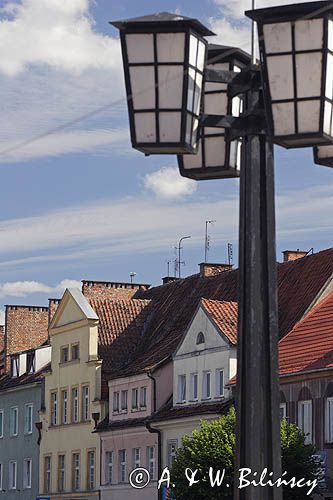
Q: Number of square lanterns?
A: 4